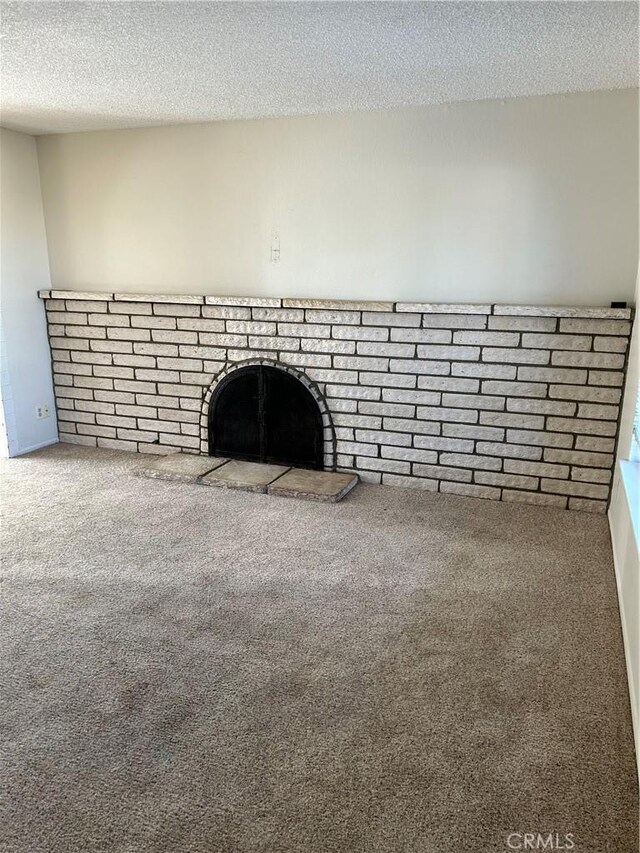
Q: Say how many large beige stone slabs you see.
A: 3